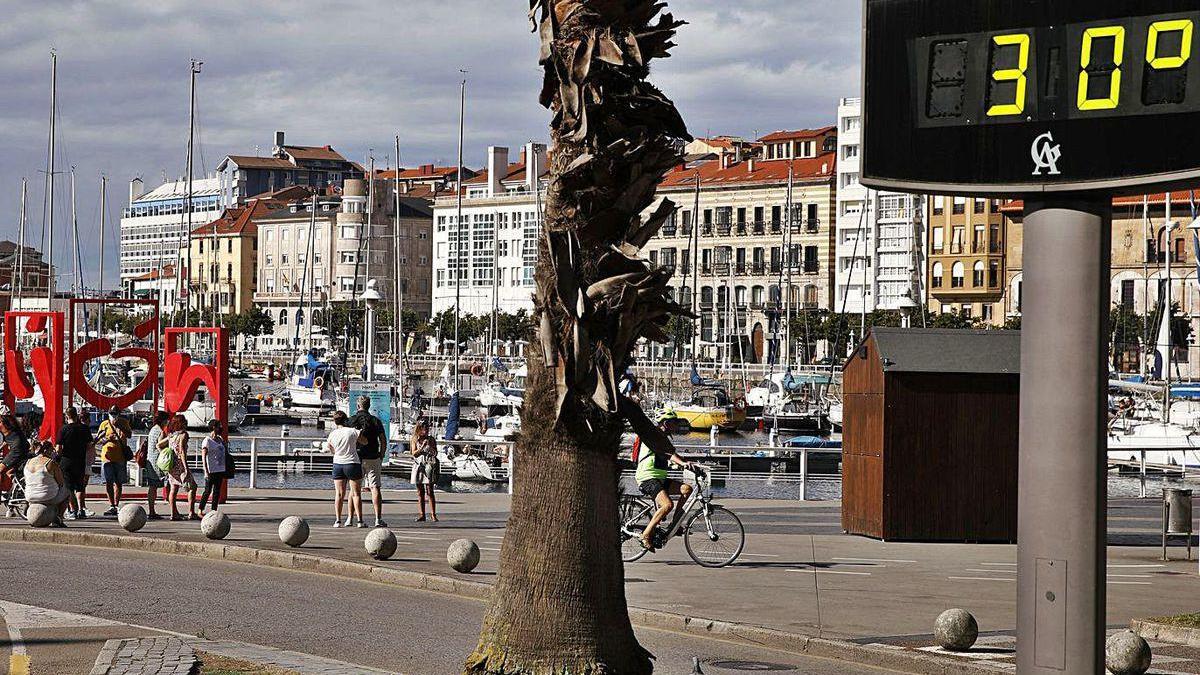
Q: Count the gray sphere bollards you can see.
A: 8